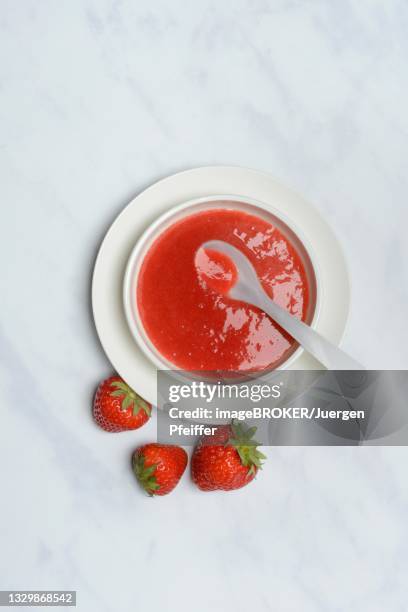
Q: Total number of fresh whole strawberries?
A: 3